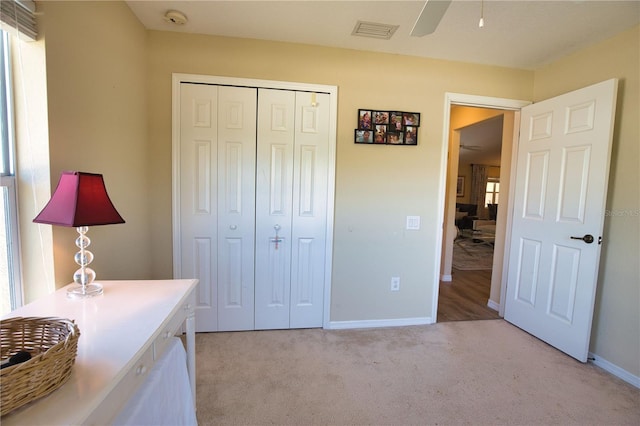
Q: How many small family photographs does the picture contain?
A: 8